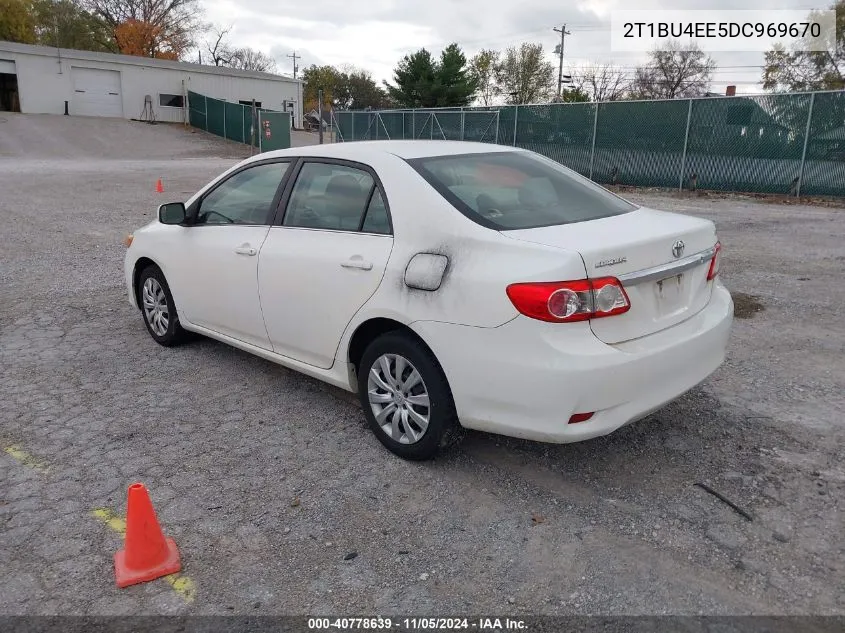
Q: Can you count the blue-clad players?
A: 0